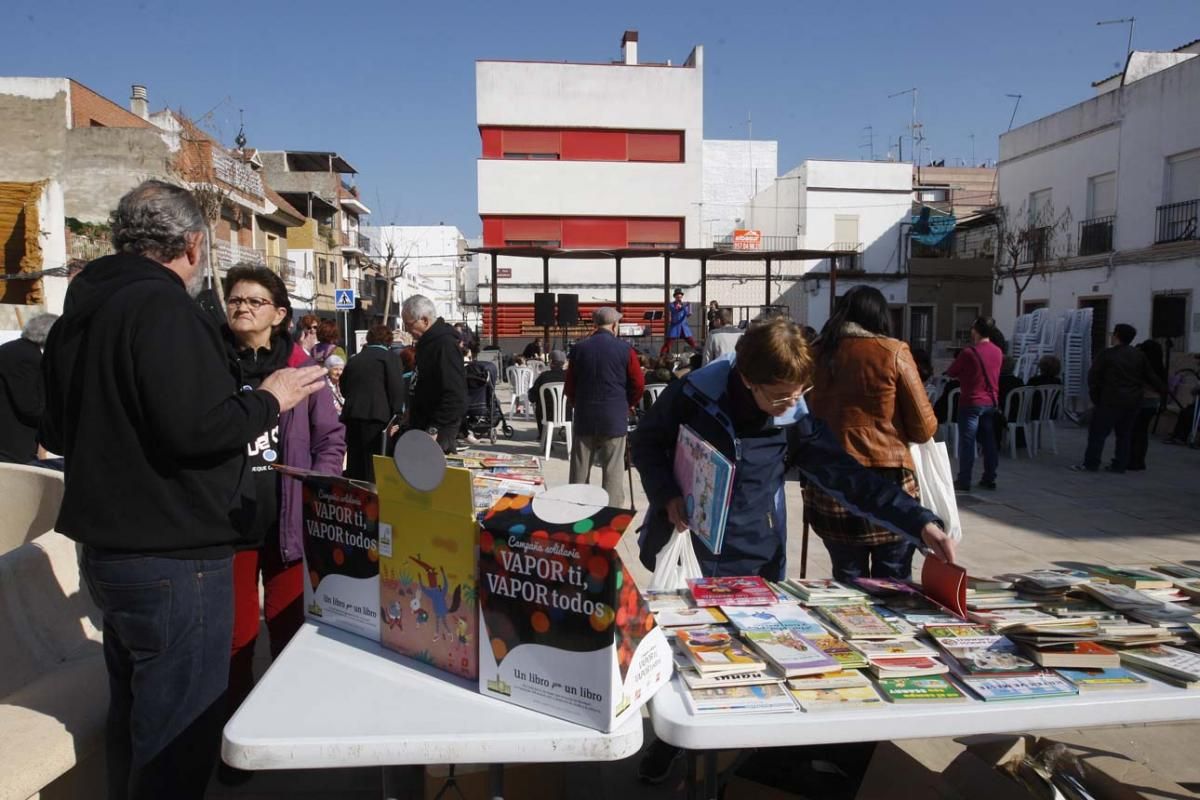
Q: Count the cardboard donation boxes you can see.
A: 3